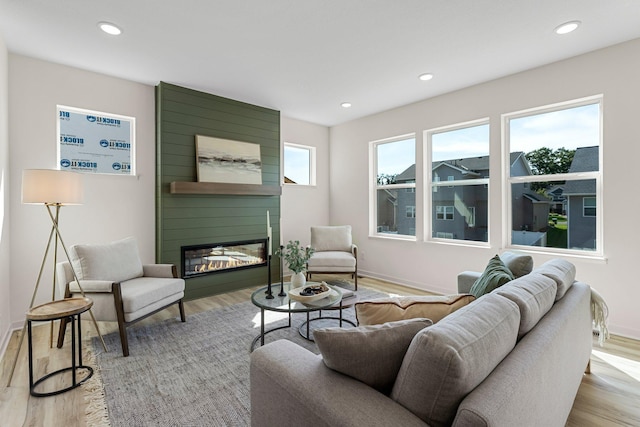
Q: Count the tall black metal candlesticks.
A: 3